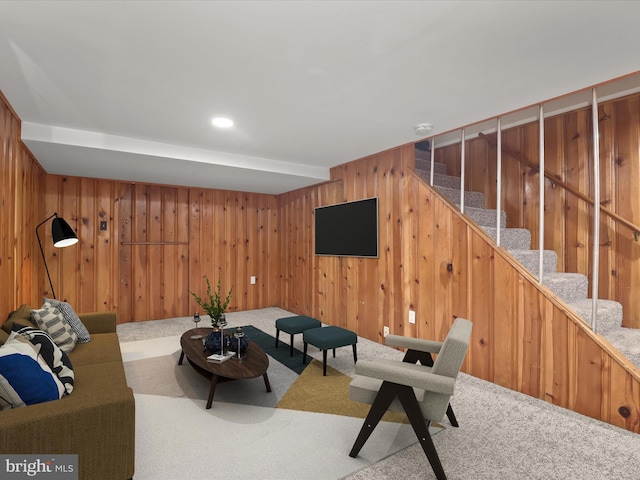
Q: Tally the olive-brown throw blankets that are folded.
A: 0